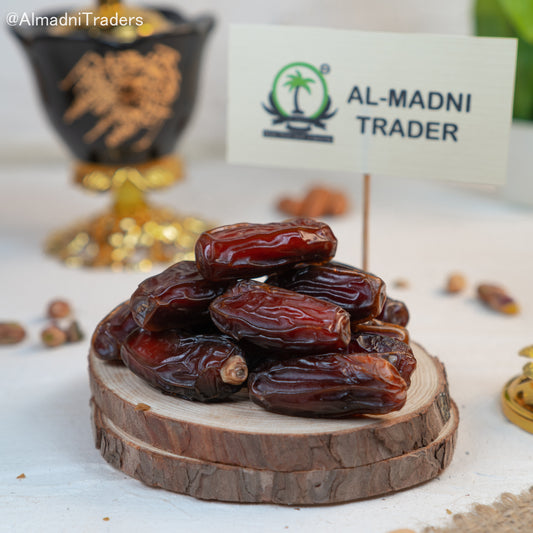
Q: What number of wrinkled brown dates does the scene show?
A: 10